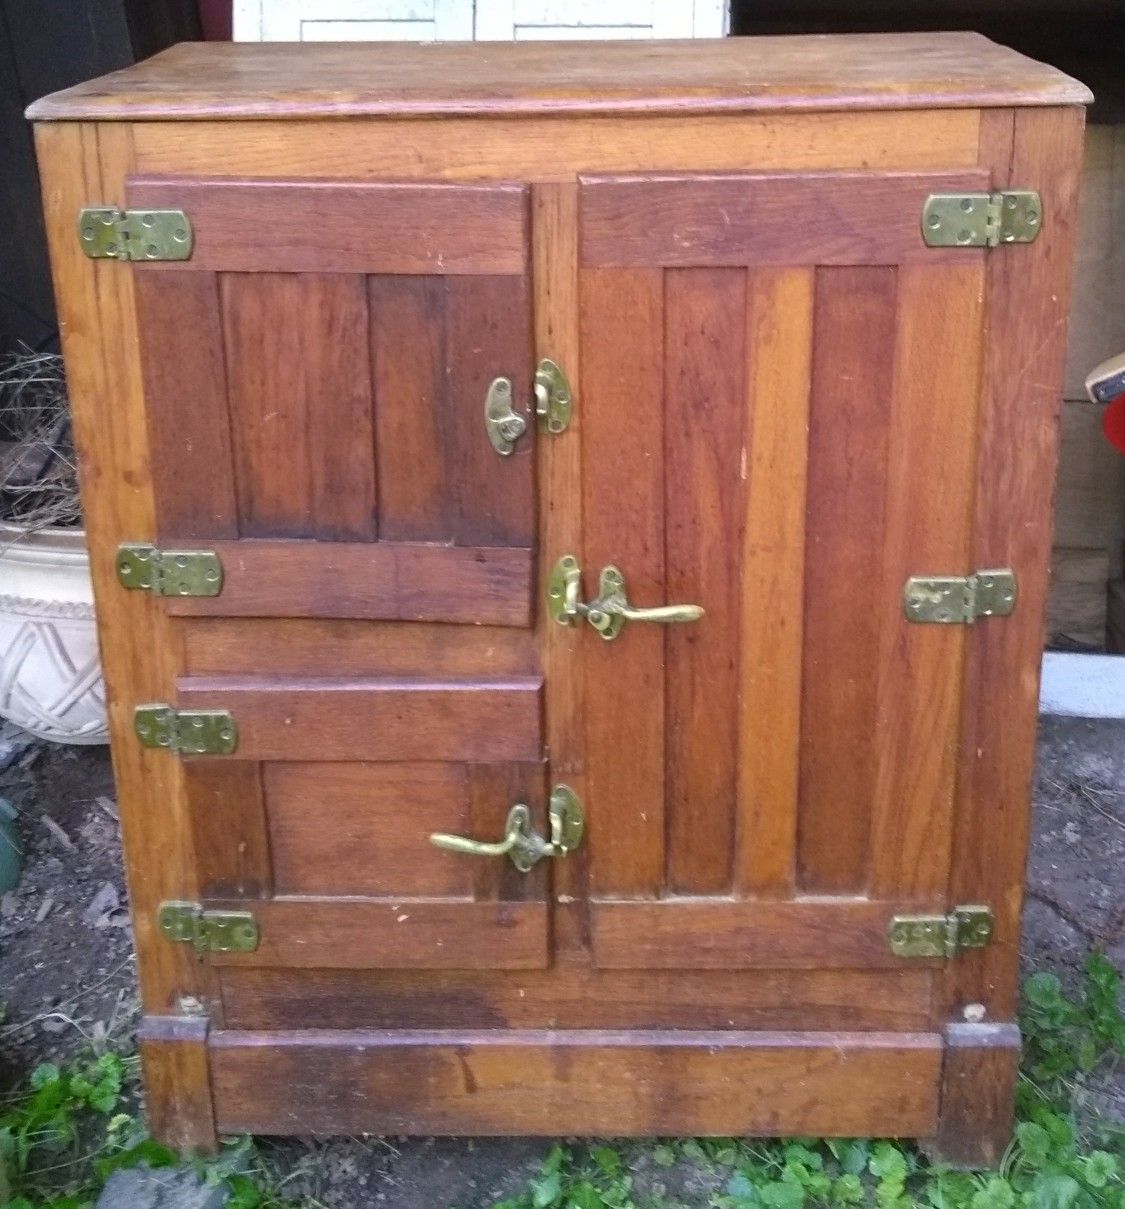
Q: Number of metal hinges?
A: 7